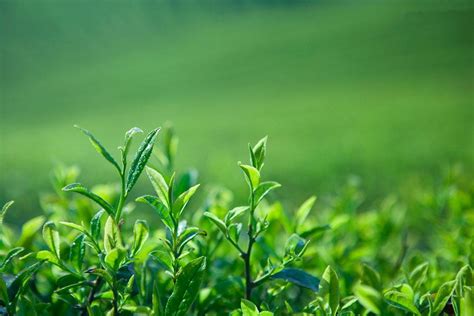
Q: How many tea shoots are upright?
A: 3